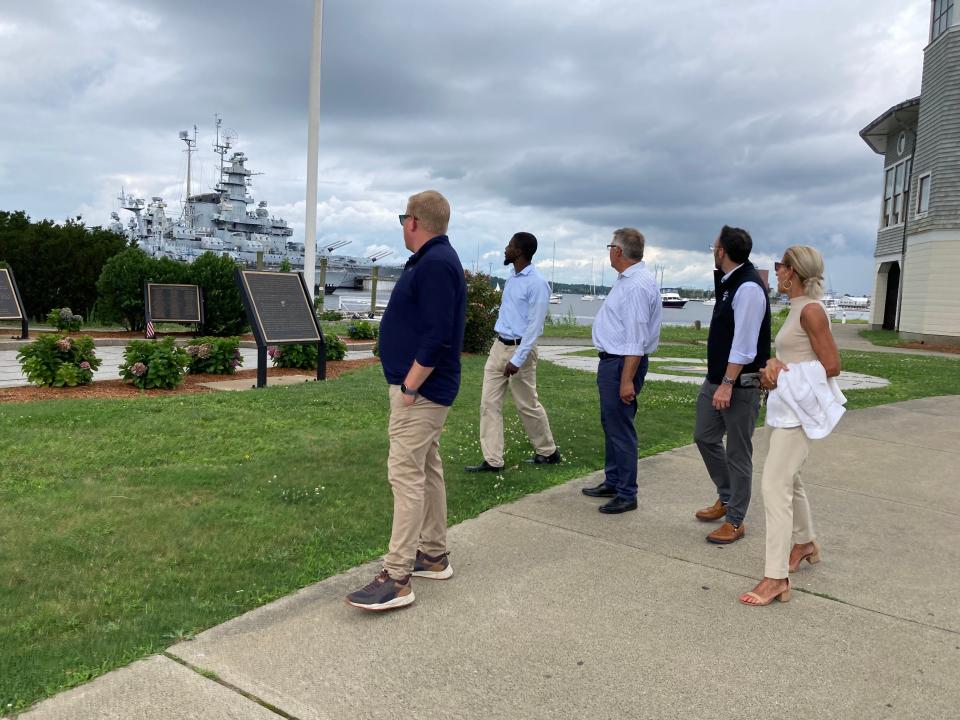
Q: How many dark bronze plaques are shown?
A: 3